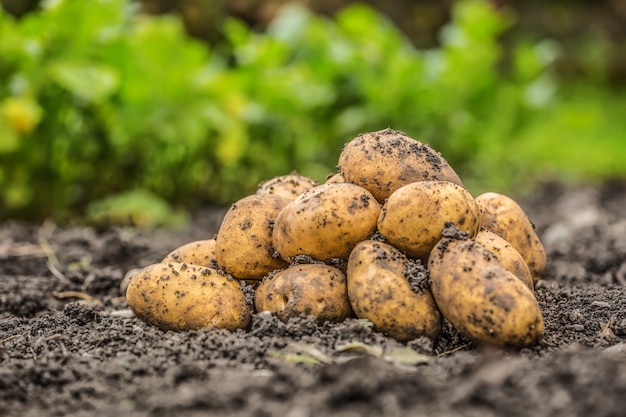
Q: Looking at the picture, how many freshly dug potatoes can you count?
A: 13